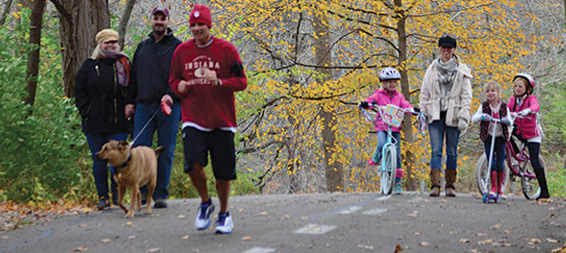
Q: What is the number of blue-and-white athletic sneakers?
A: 2